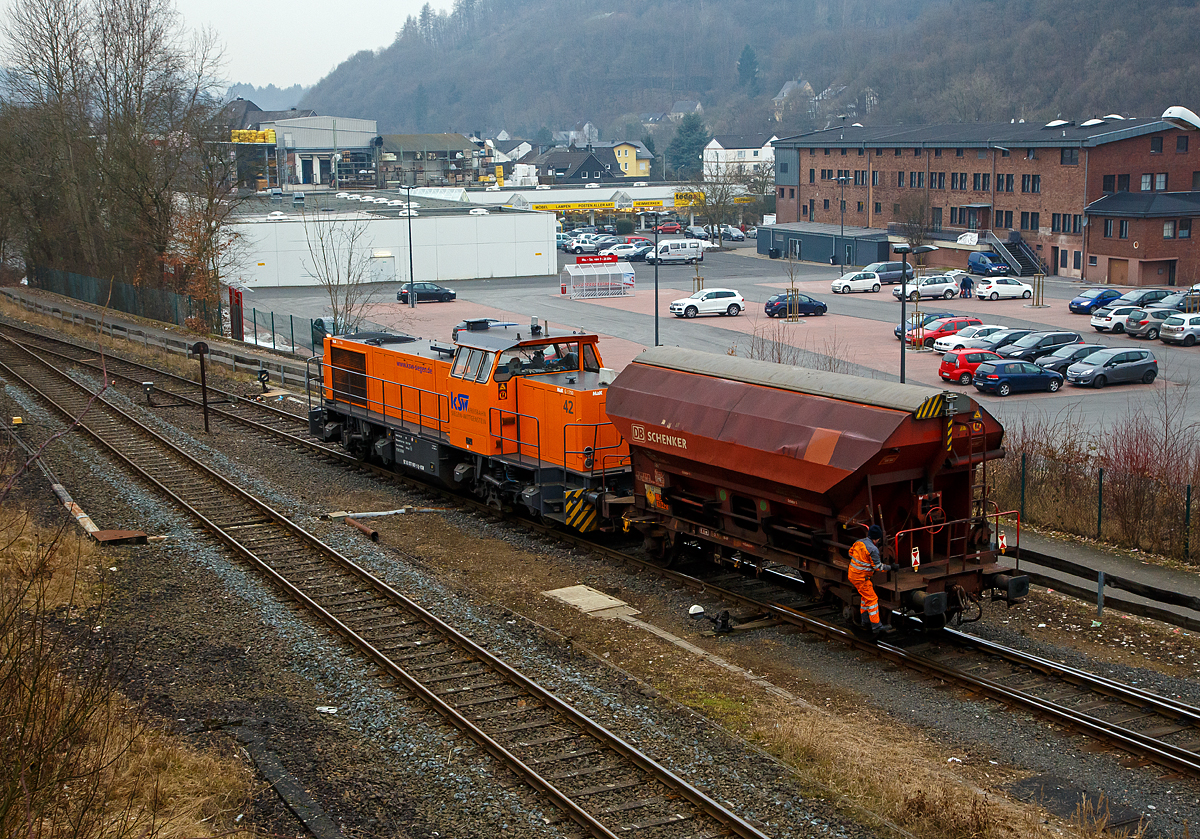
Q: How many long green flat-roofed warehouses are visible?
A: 0